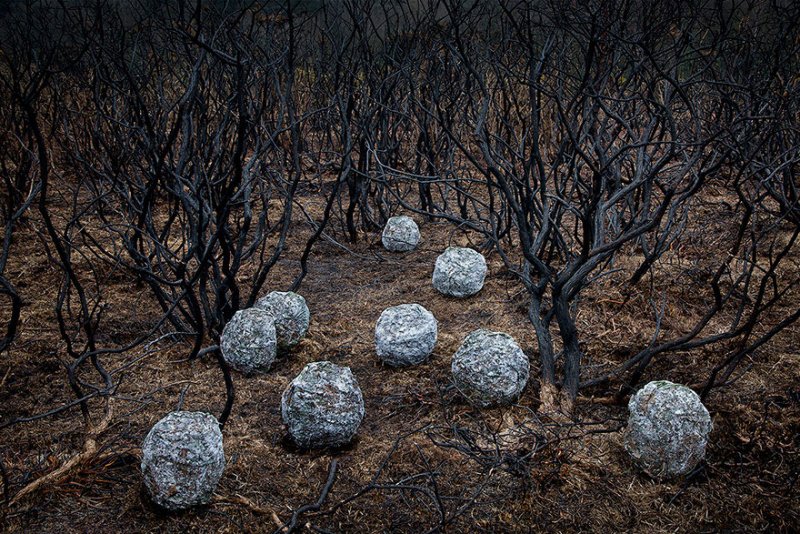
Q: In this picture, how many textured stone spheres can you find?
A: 9